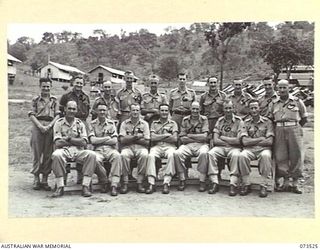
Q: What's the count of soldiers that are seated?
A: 7